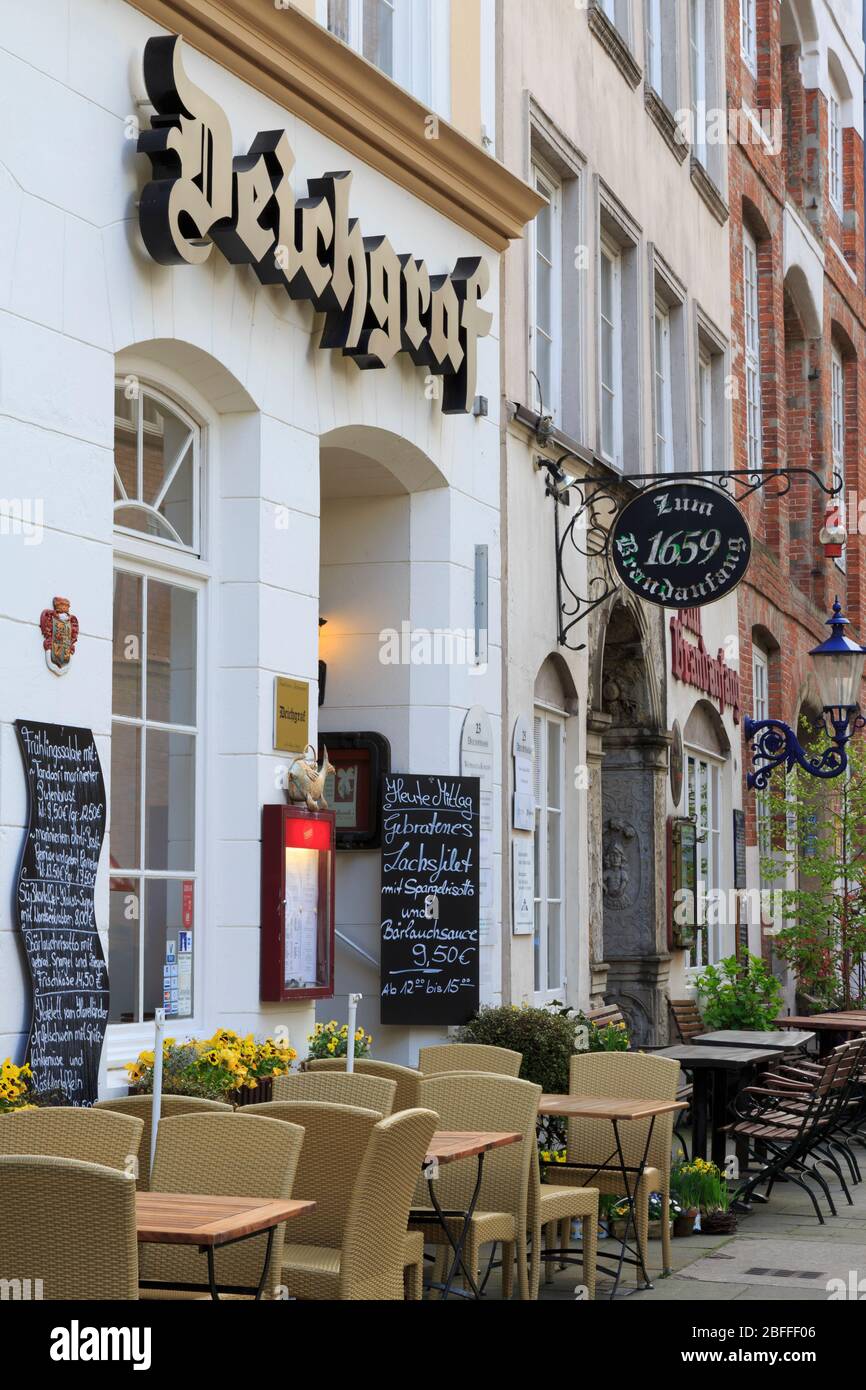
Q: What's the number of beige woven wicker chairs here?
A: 12